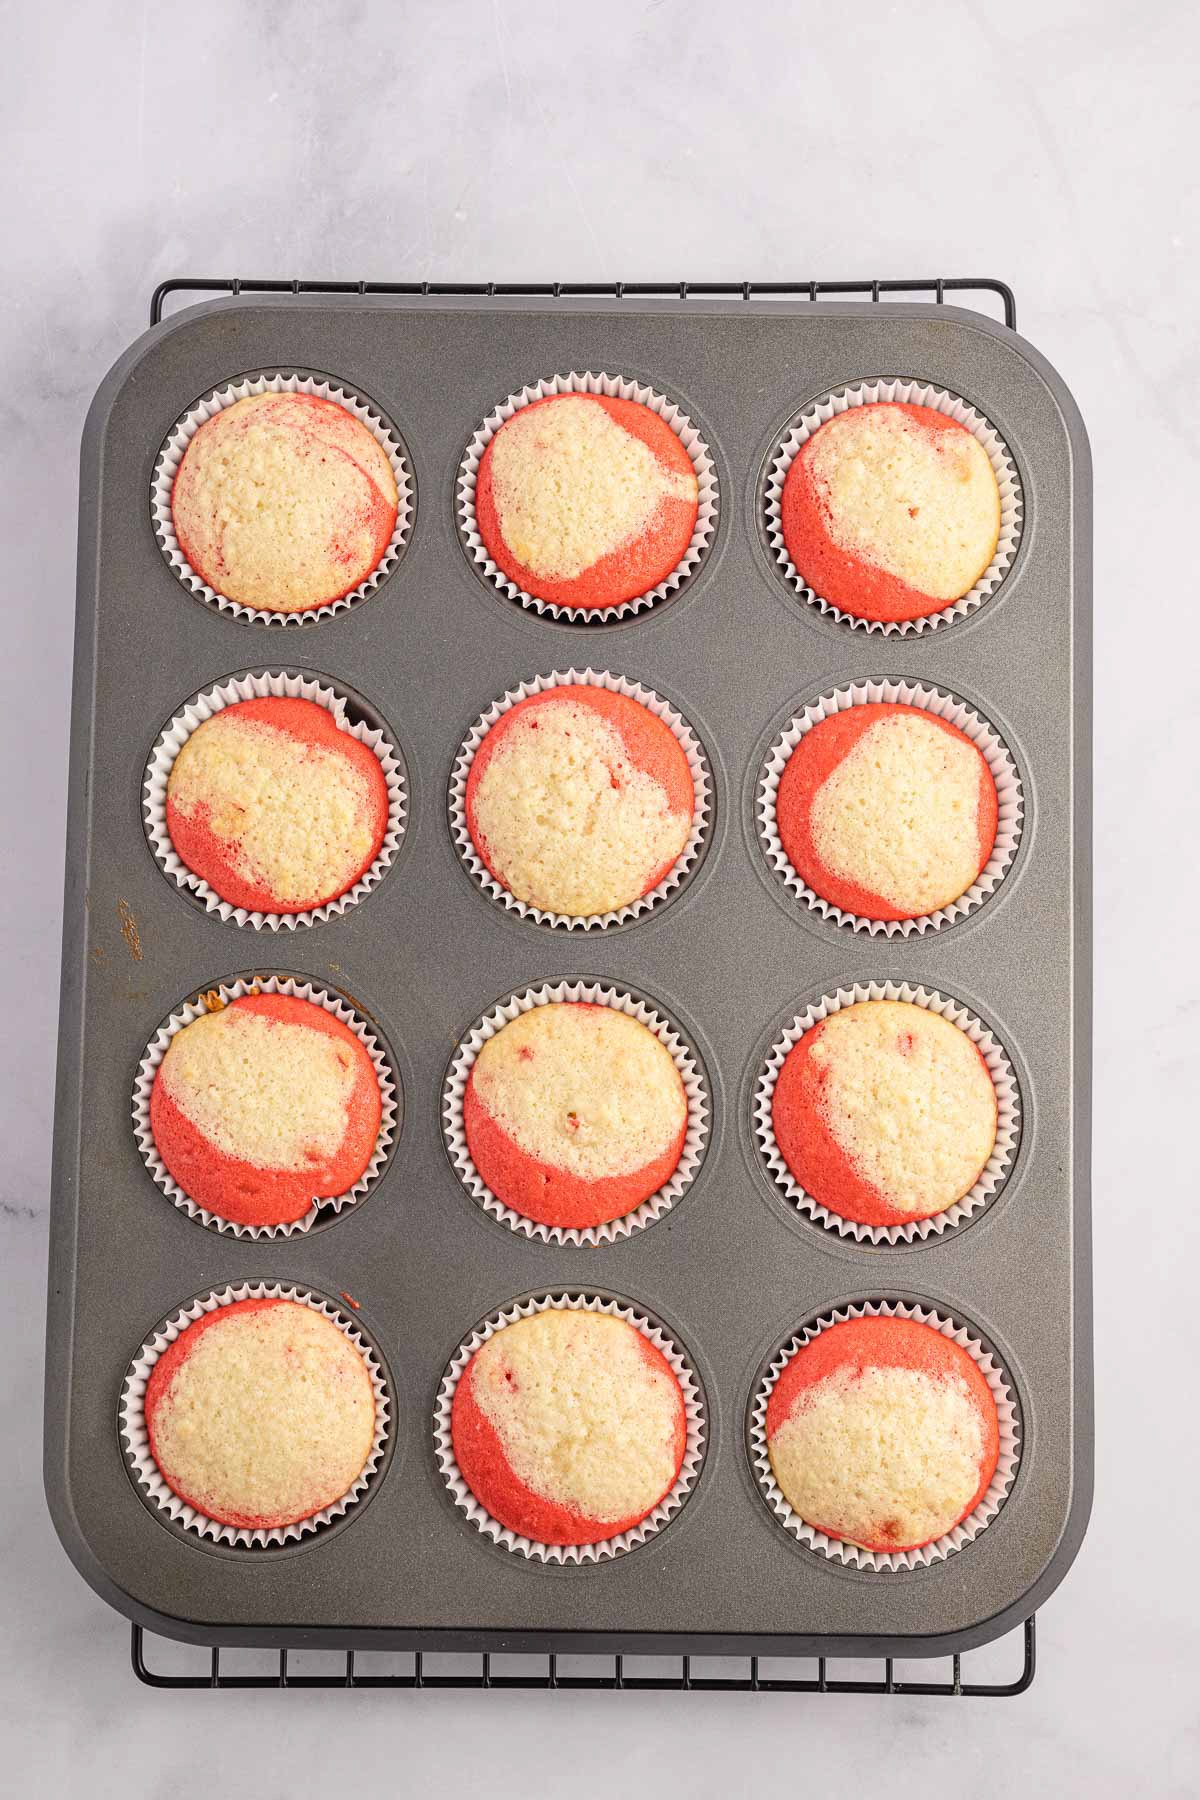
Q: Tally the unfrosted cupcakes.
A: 12